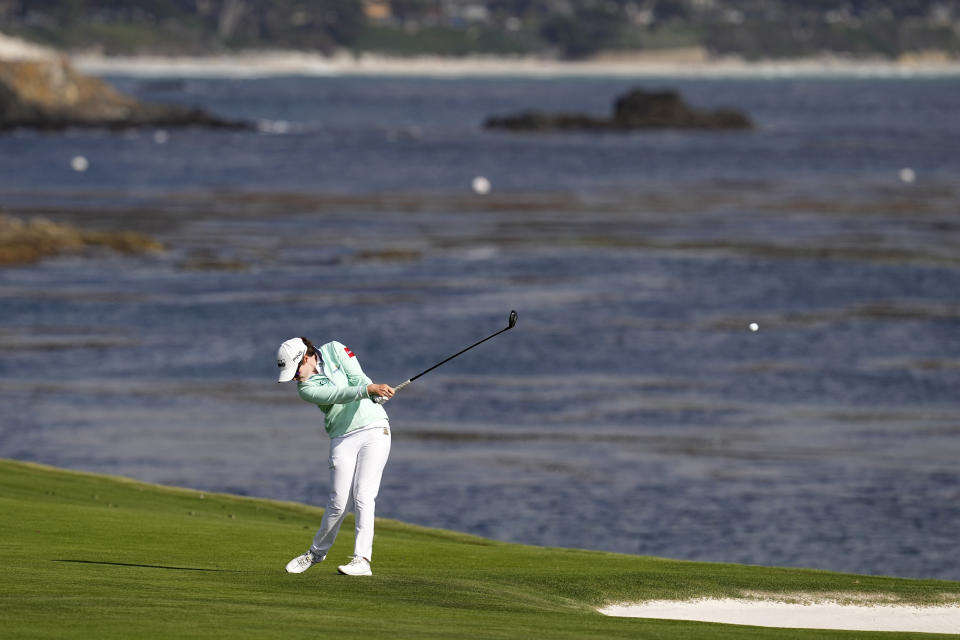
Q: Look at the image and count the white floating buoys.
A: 3